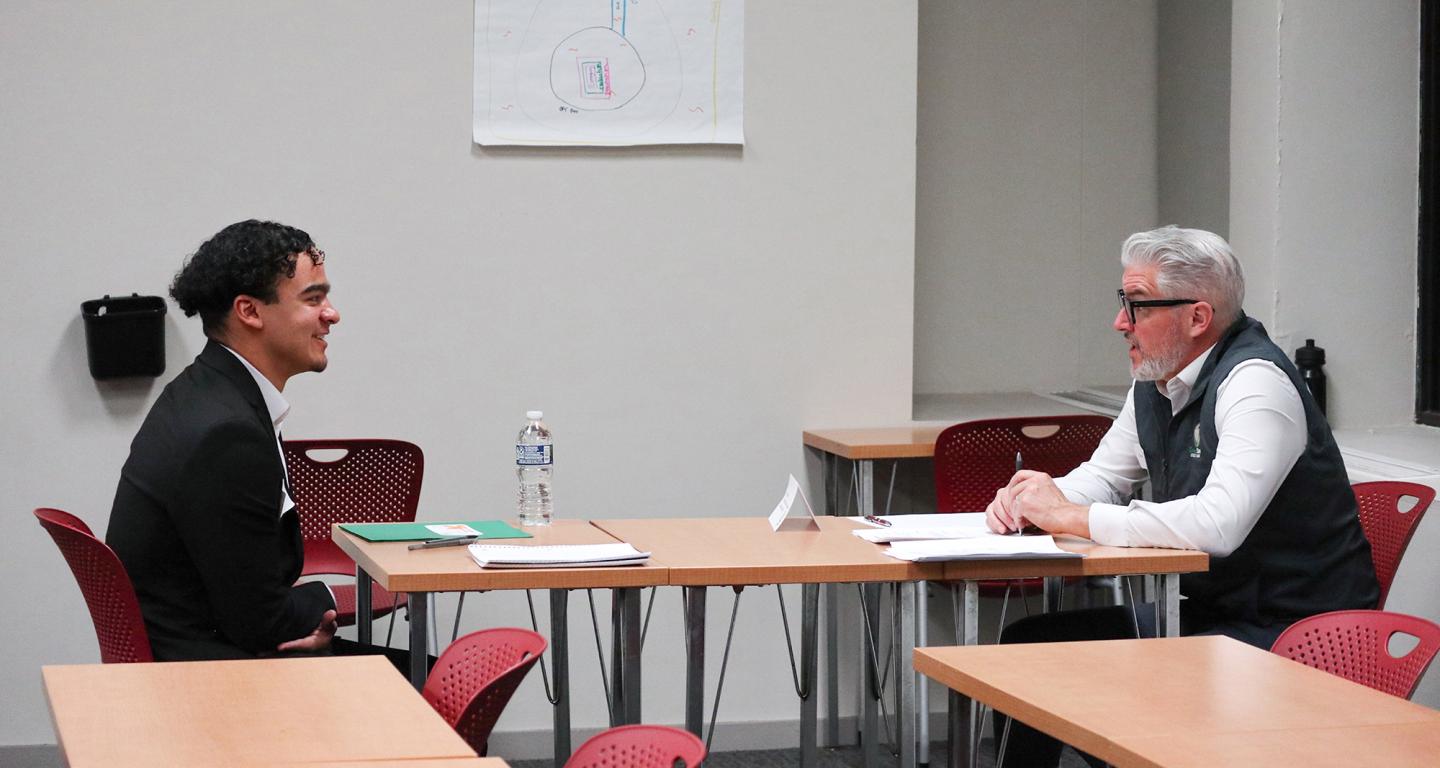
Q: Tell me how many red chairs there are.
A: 7